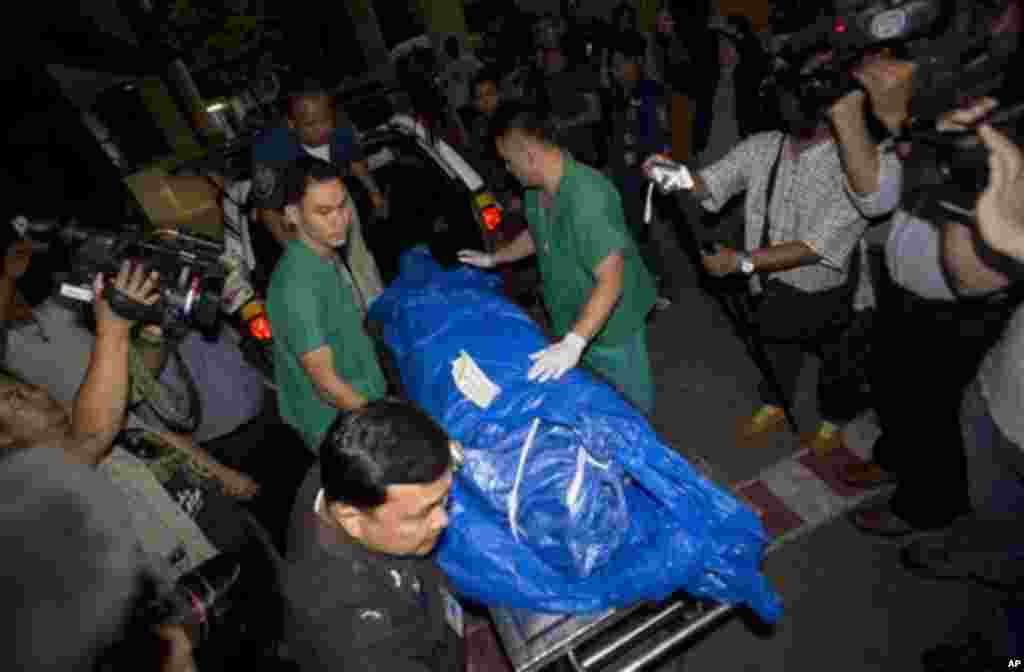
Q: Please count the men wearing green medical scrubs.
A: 2